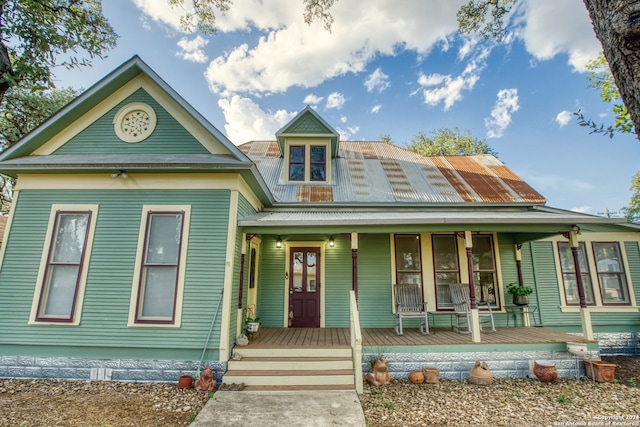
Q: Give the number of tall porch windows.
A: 3